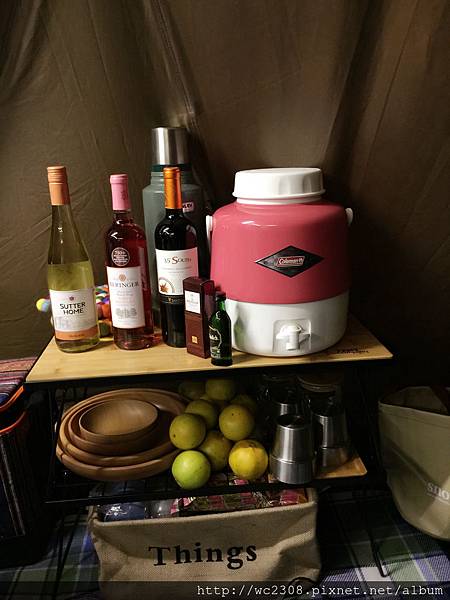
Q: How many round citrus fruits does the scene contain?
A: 9